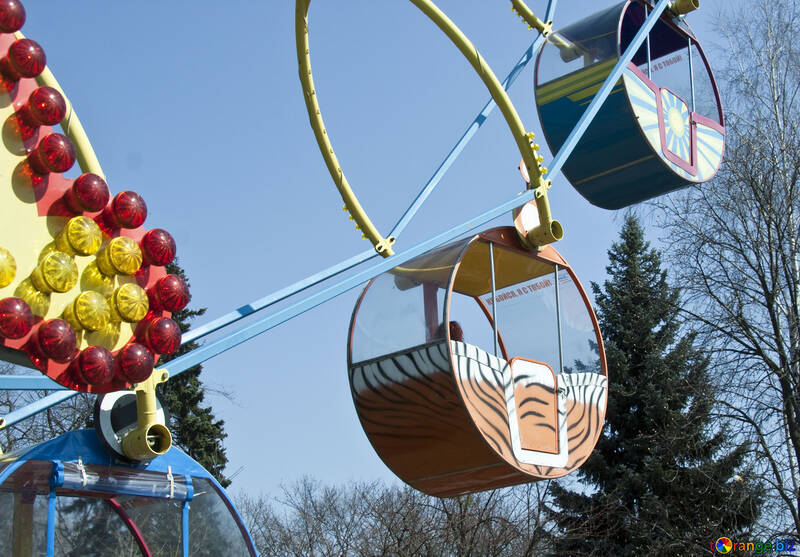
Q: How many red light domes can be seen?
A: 13